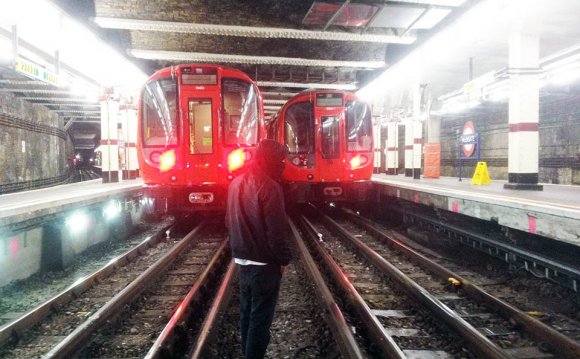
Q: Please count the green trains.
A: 0